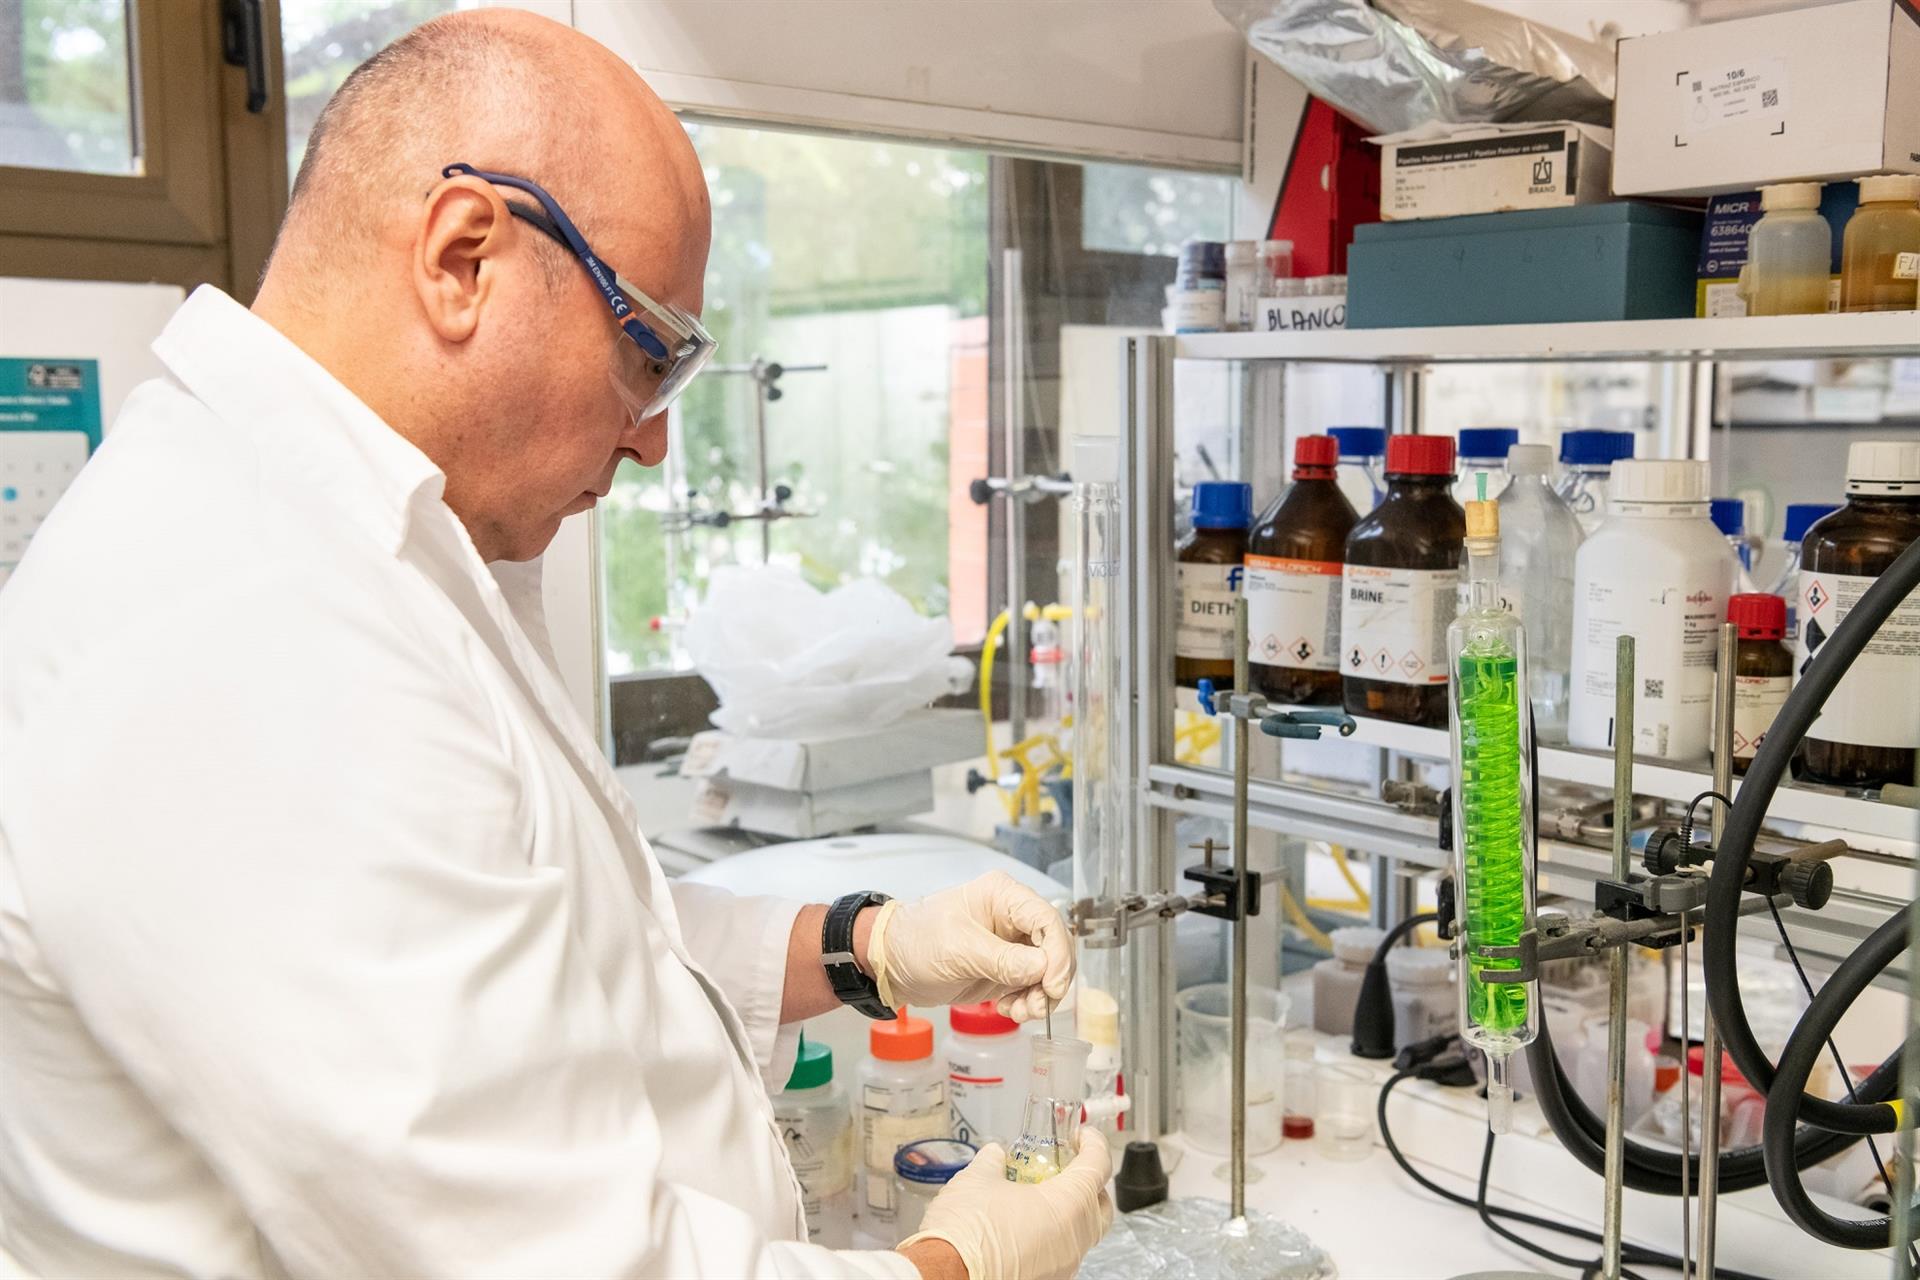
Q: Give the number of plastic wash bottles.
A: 3